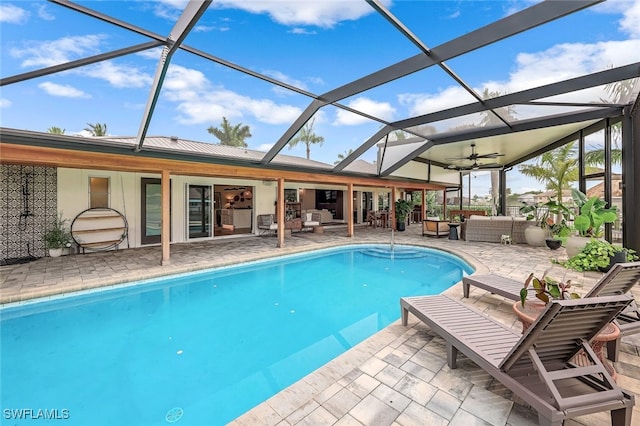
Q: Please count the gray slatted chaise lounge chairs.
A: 2